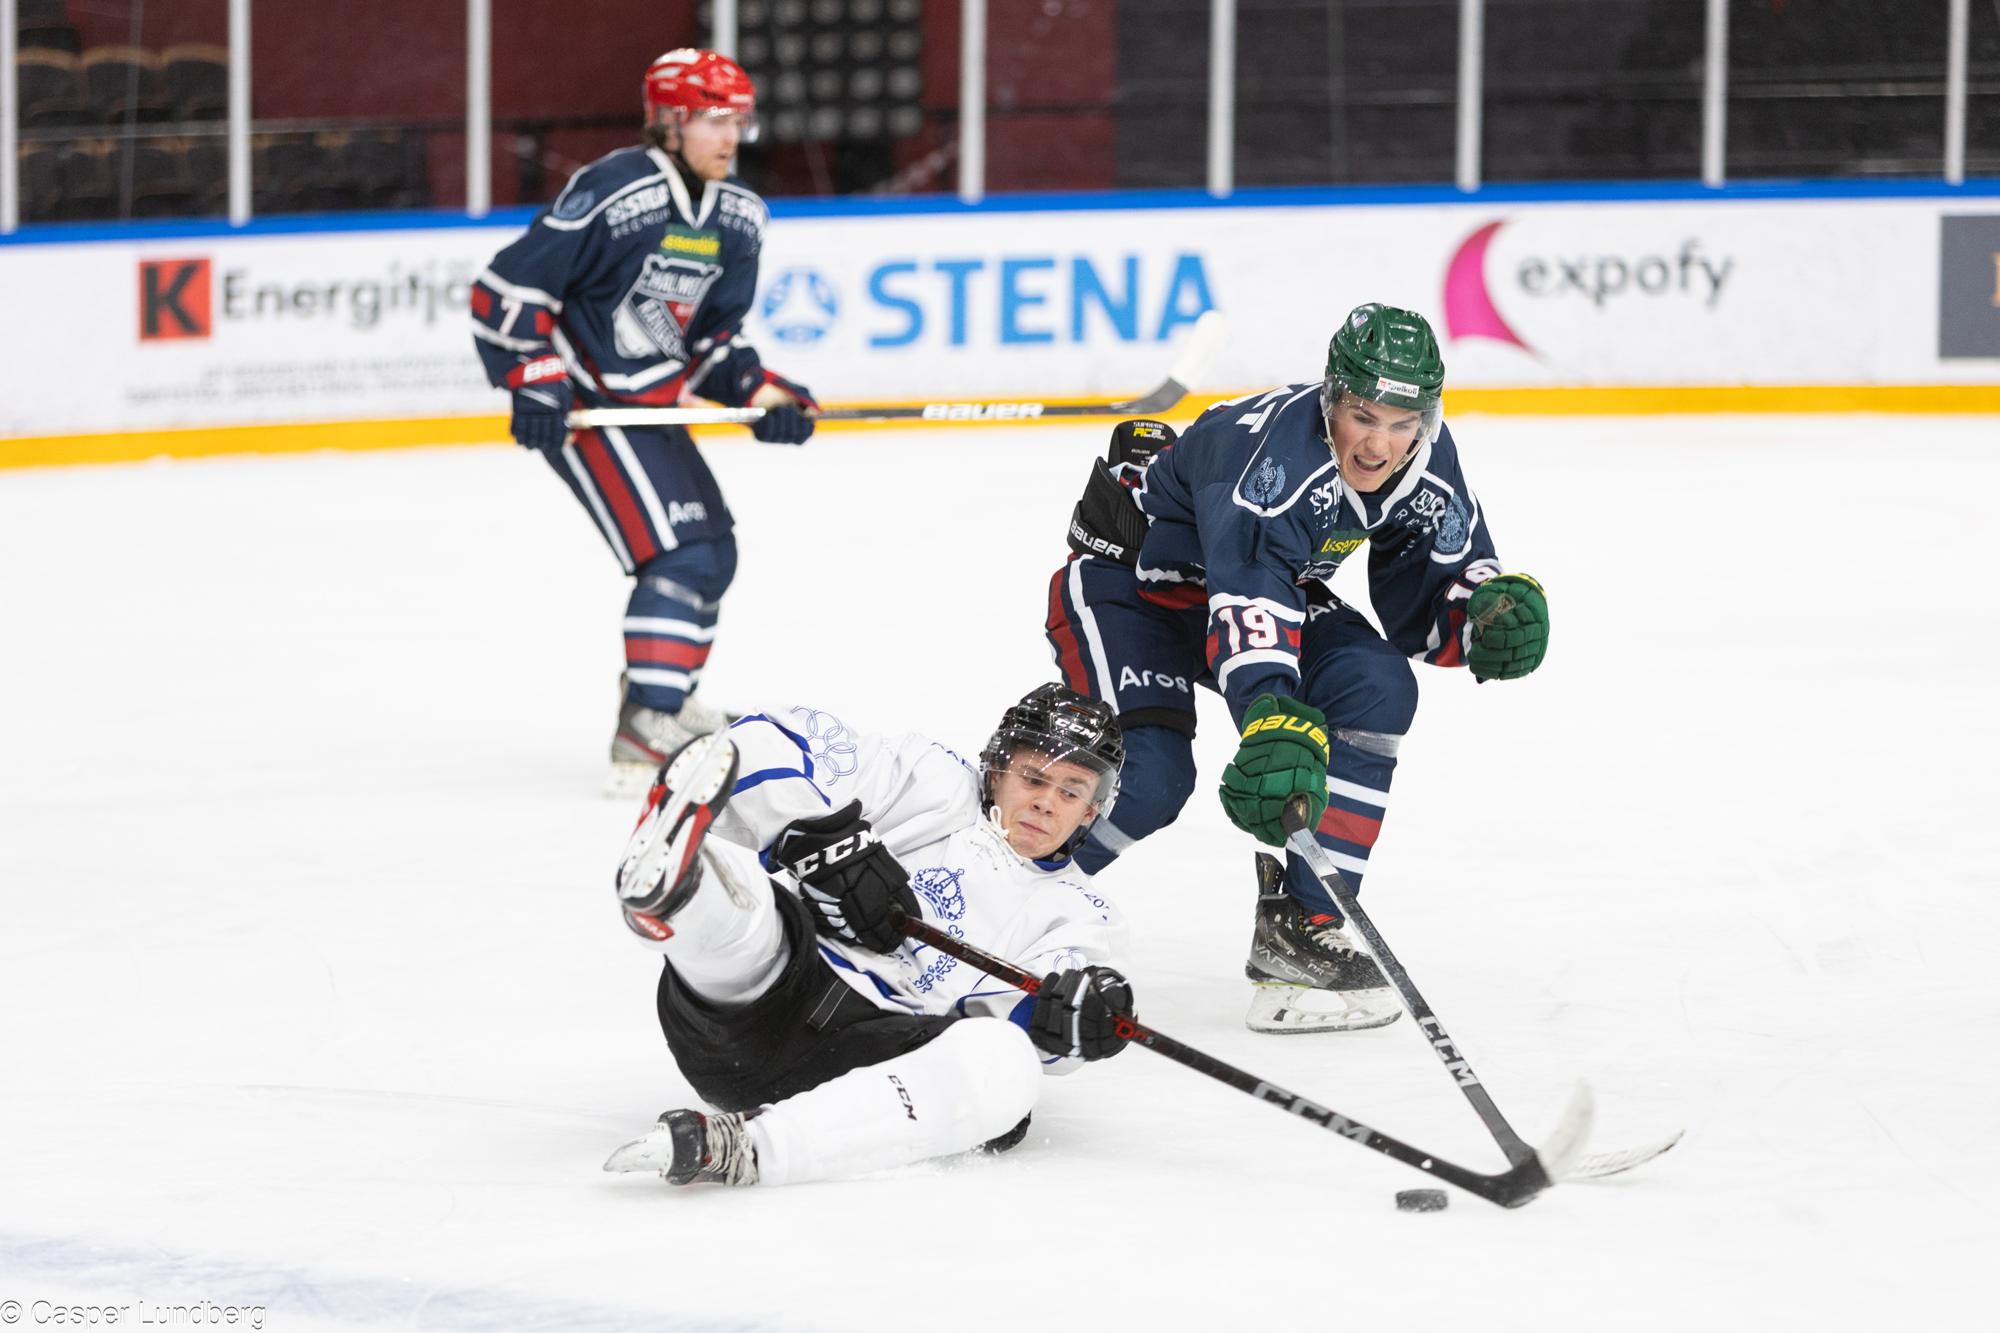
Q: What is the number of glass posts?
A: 9